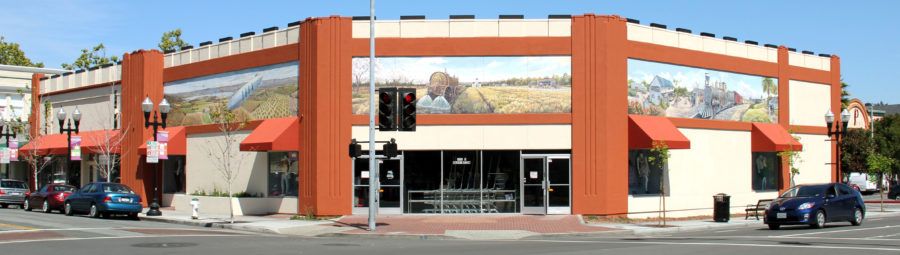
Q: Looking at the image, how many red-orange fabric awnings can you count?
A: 5